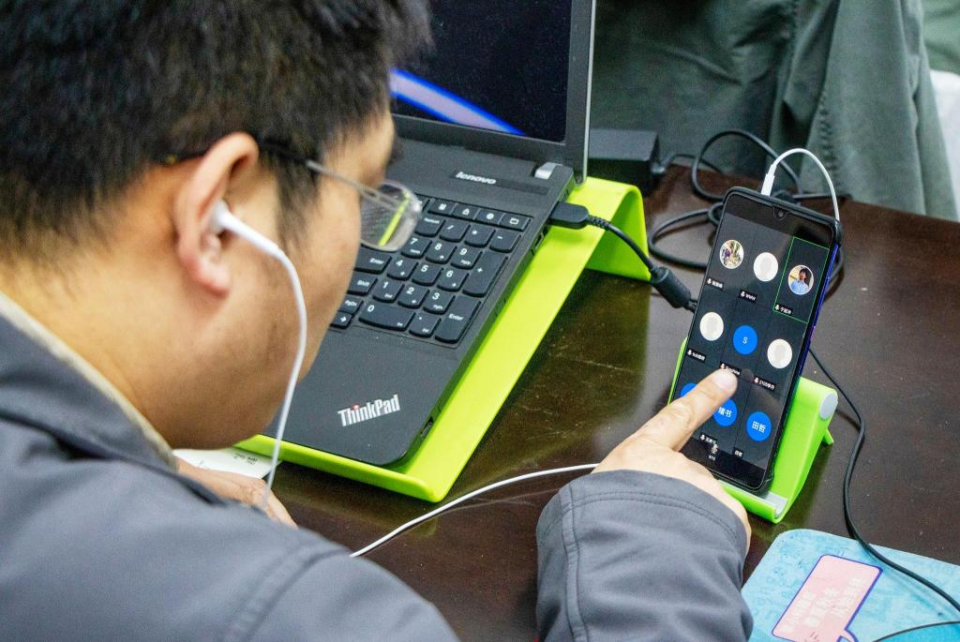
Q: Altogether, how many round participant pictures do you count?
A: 9